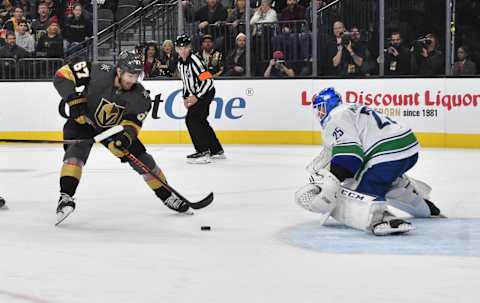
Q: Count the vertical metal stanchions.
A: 6